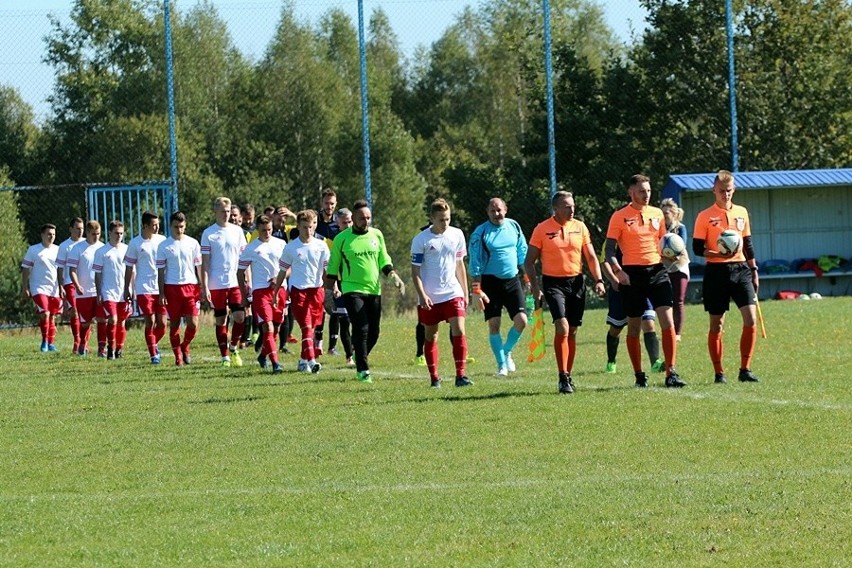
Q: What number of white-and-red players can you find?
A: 10